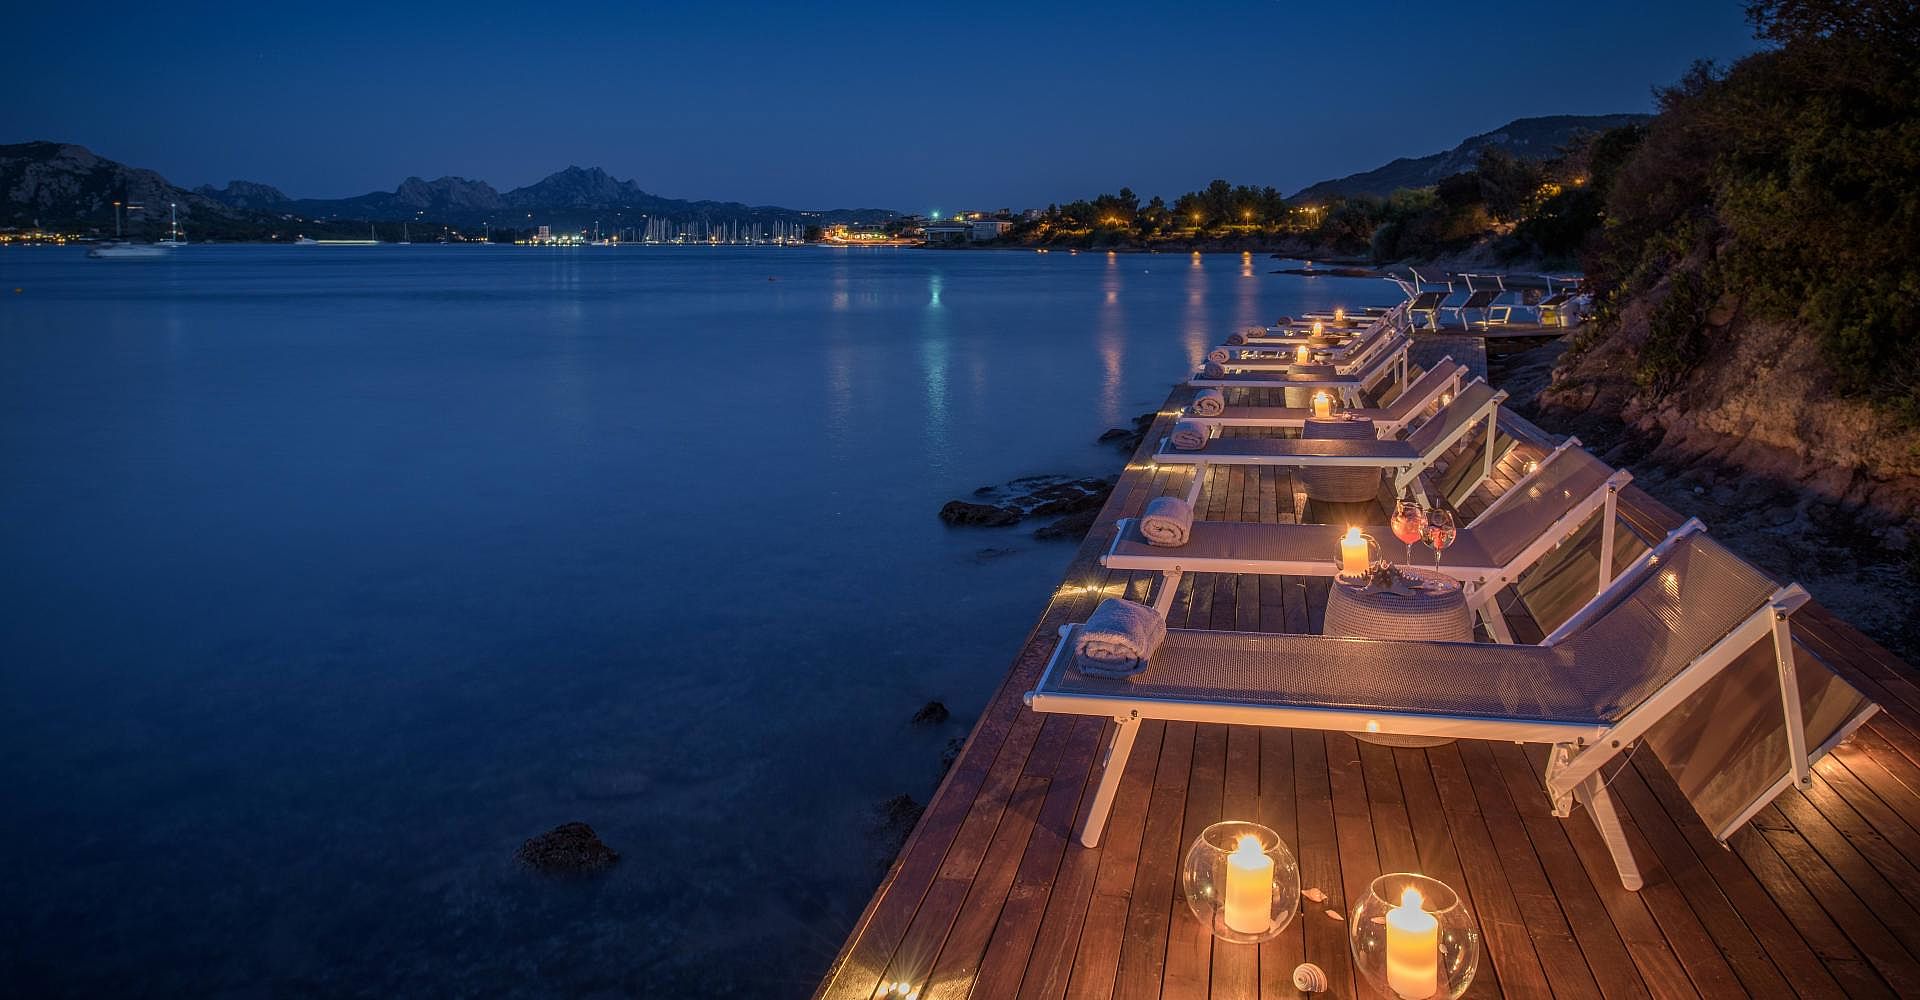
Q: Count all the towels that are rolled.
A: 9